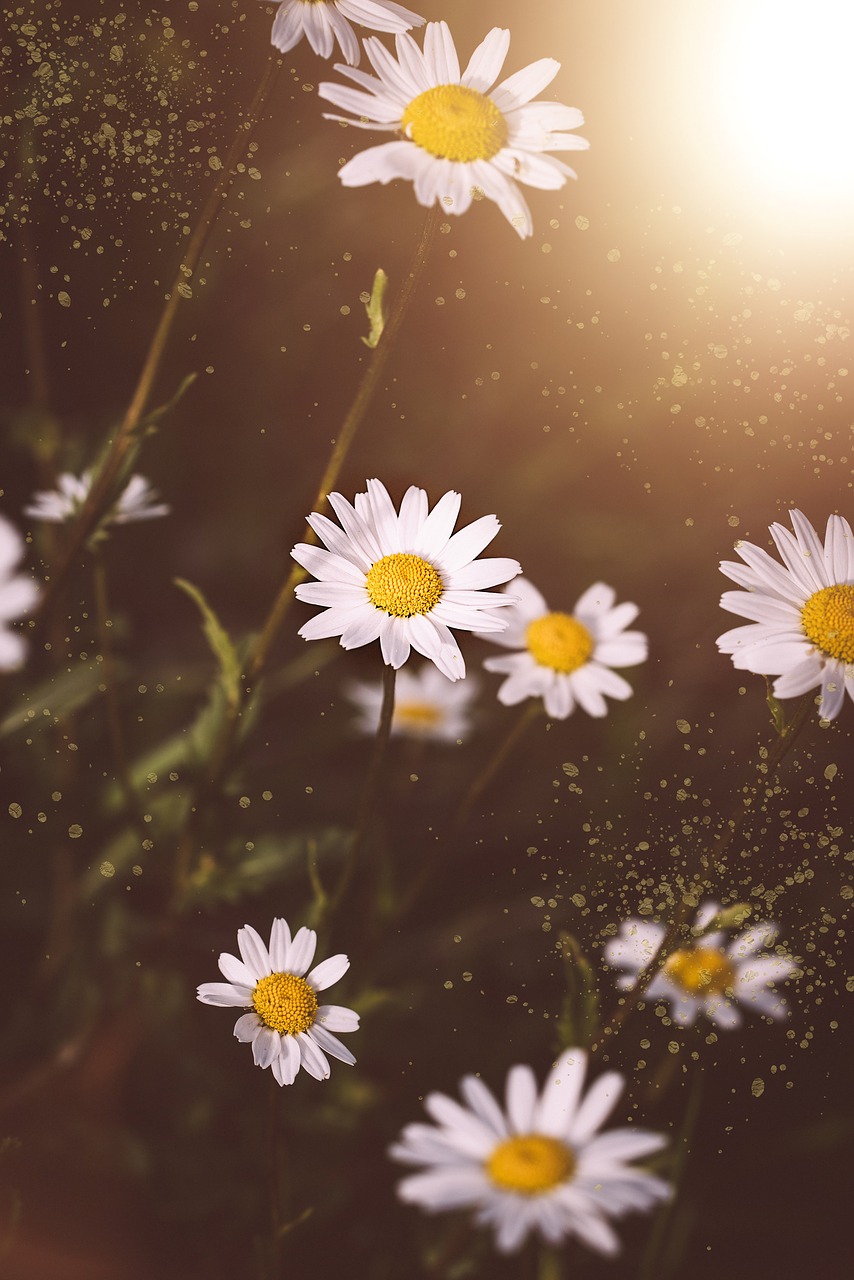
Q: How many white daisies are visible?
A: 11